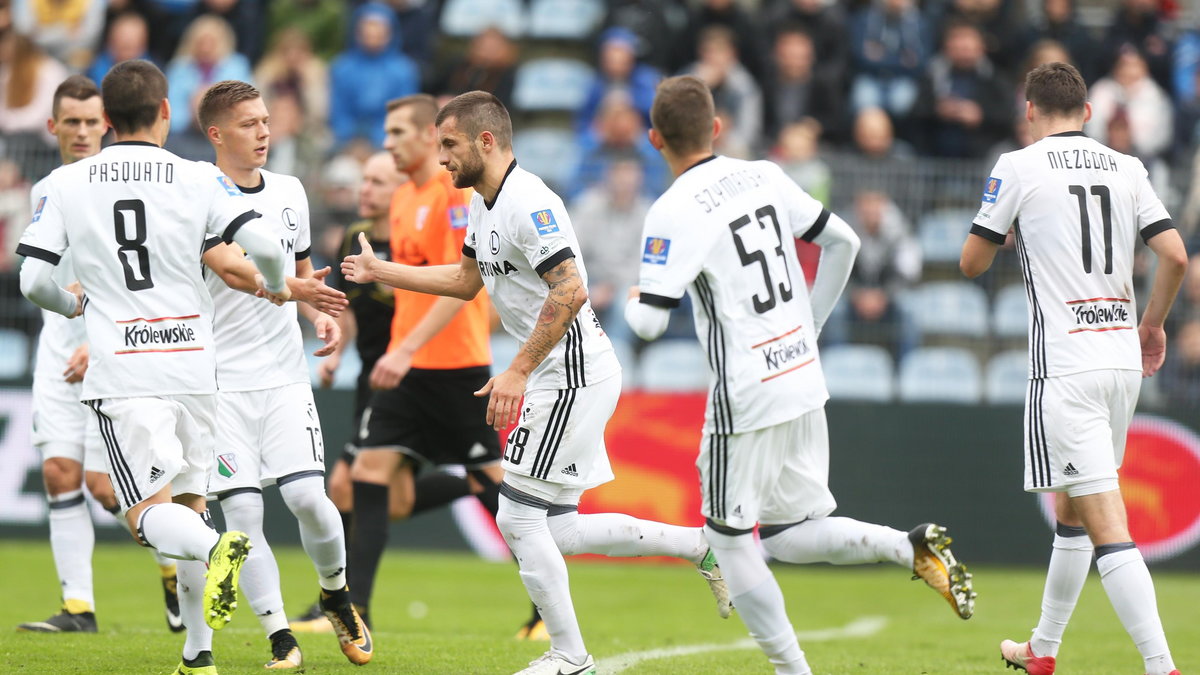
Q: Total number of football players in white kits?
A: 6